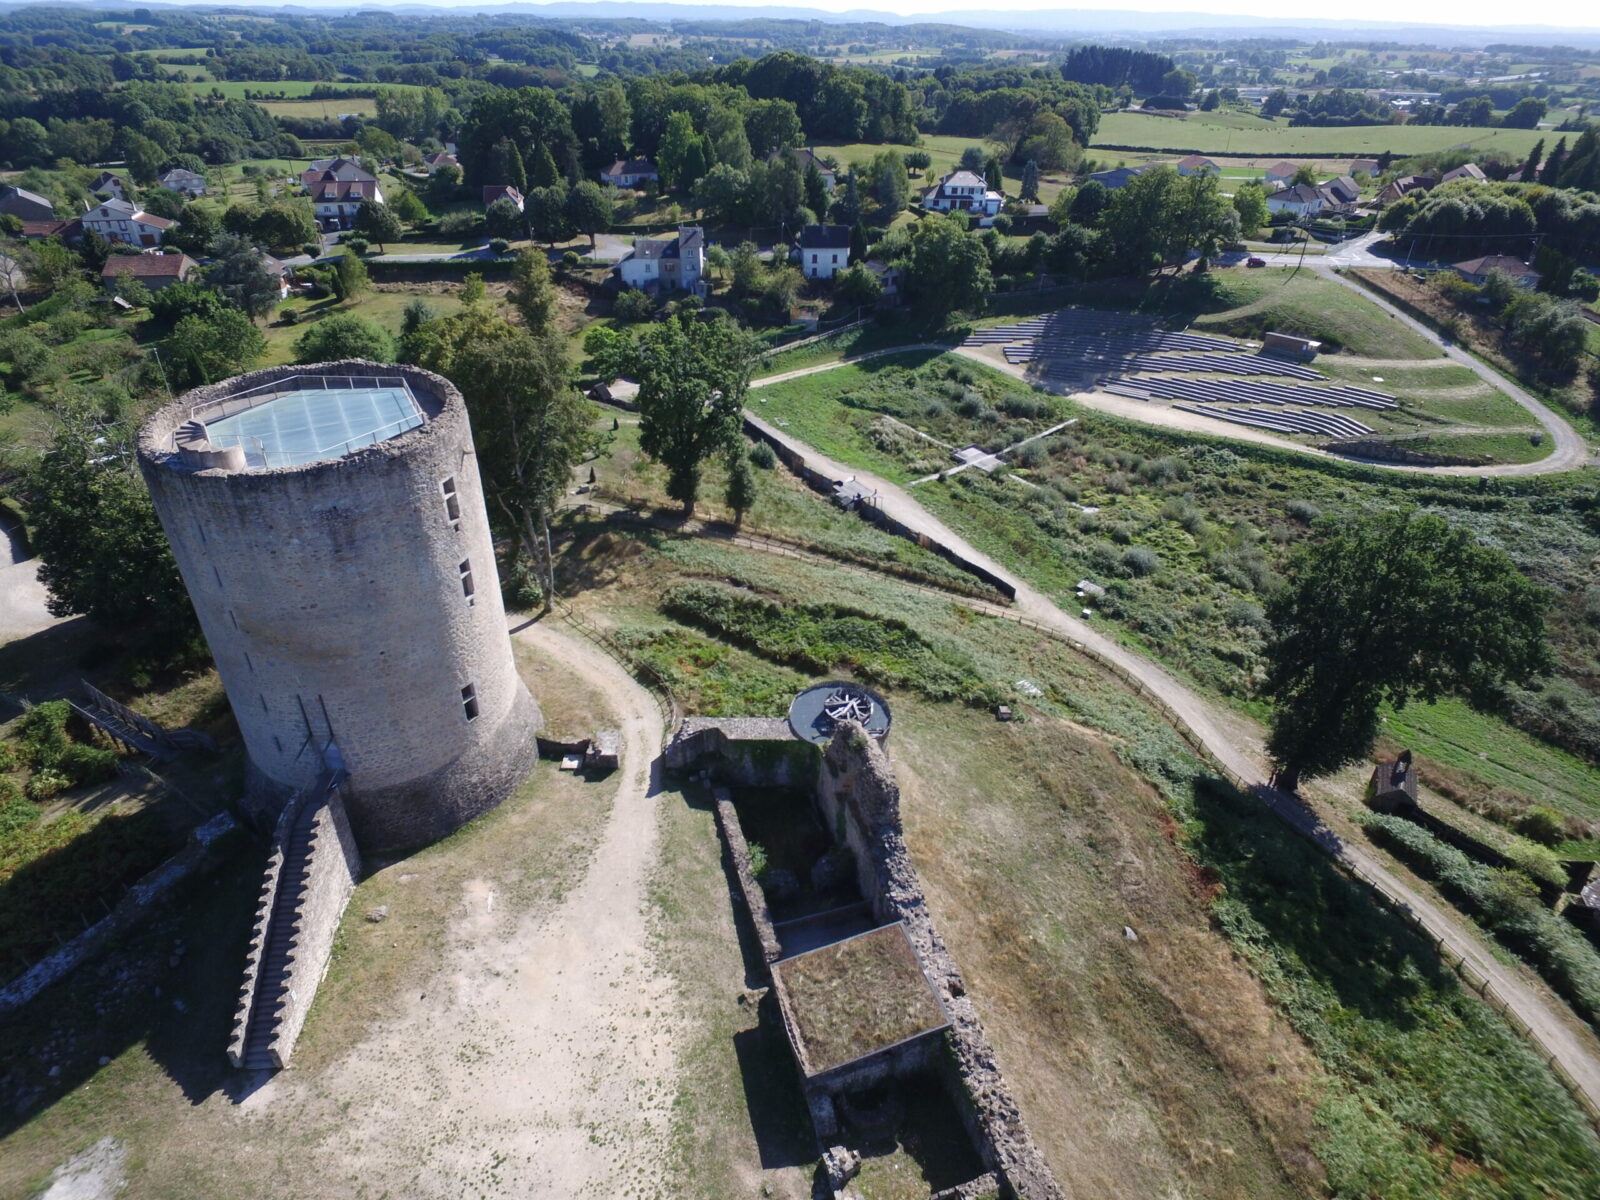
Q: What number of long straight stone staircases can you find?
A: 1